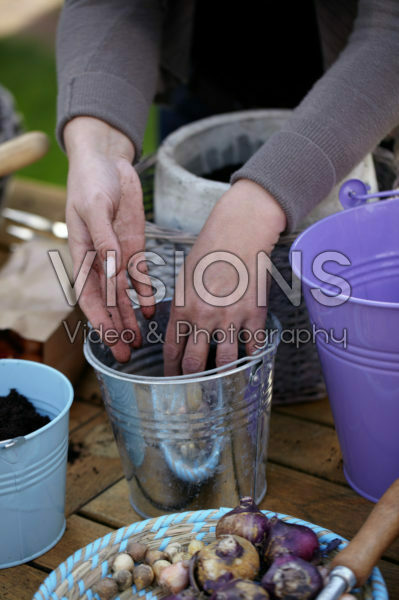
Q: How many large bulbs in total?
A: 5